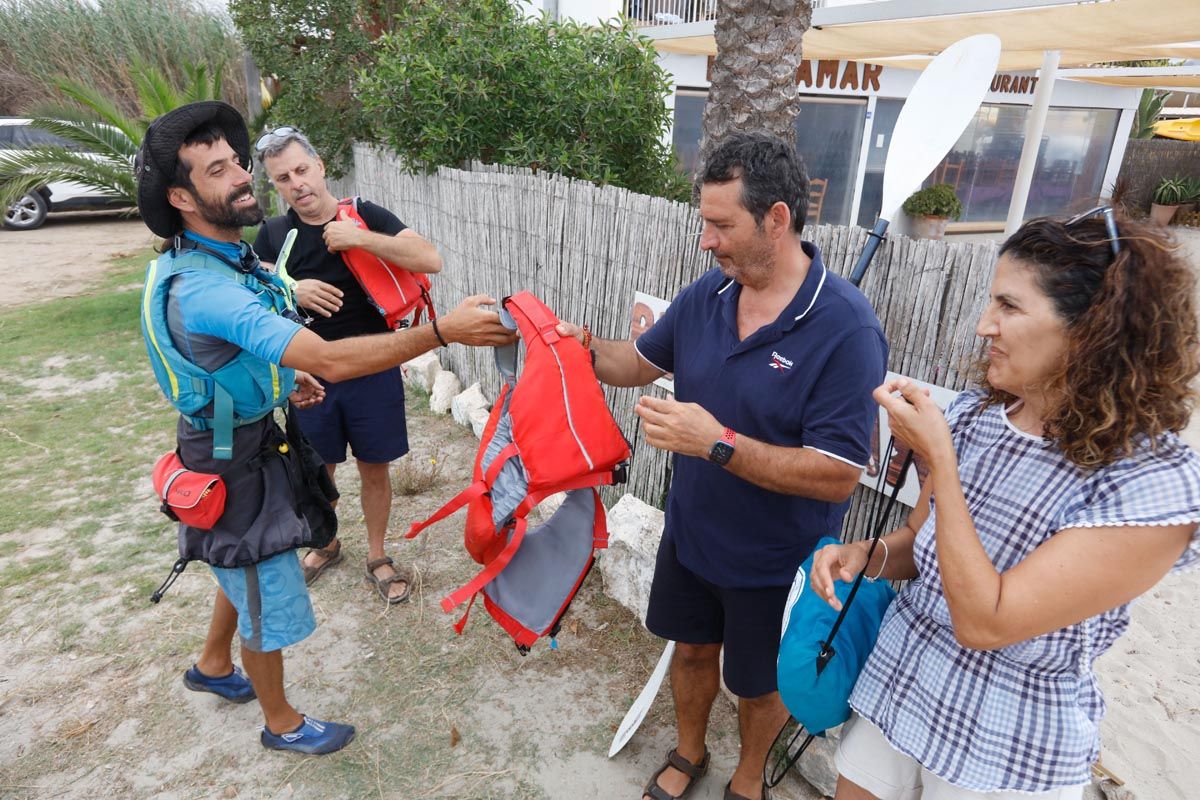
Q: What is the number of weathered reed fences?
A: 1